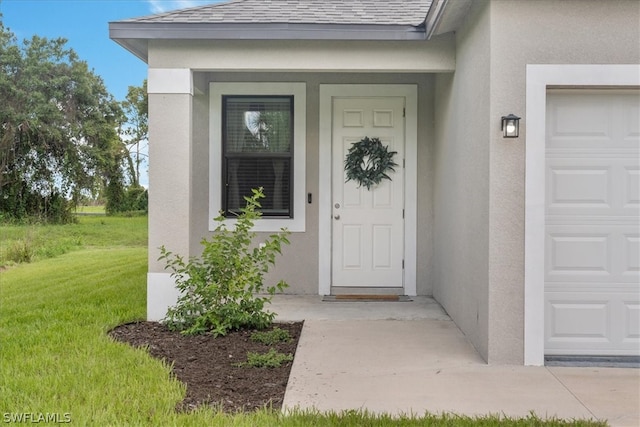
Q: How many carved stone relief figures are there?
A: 0